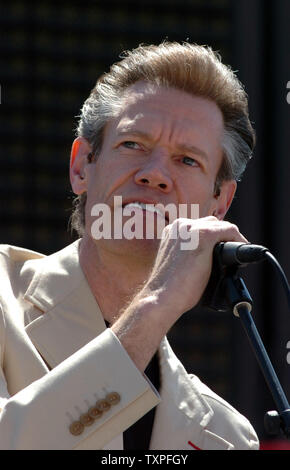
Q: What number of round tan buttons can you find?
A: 5